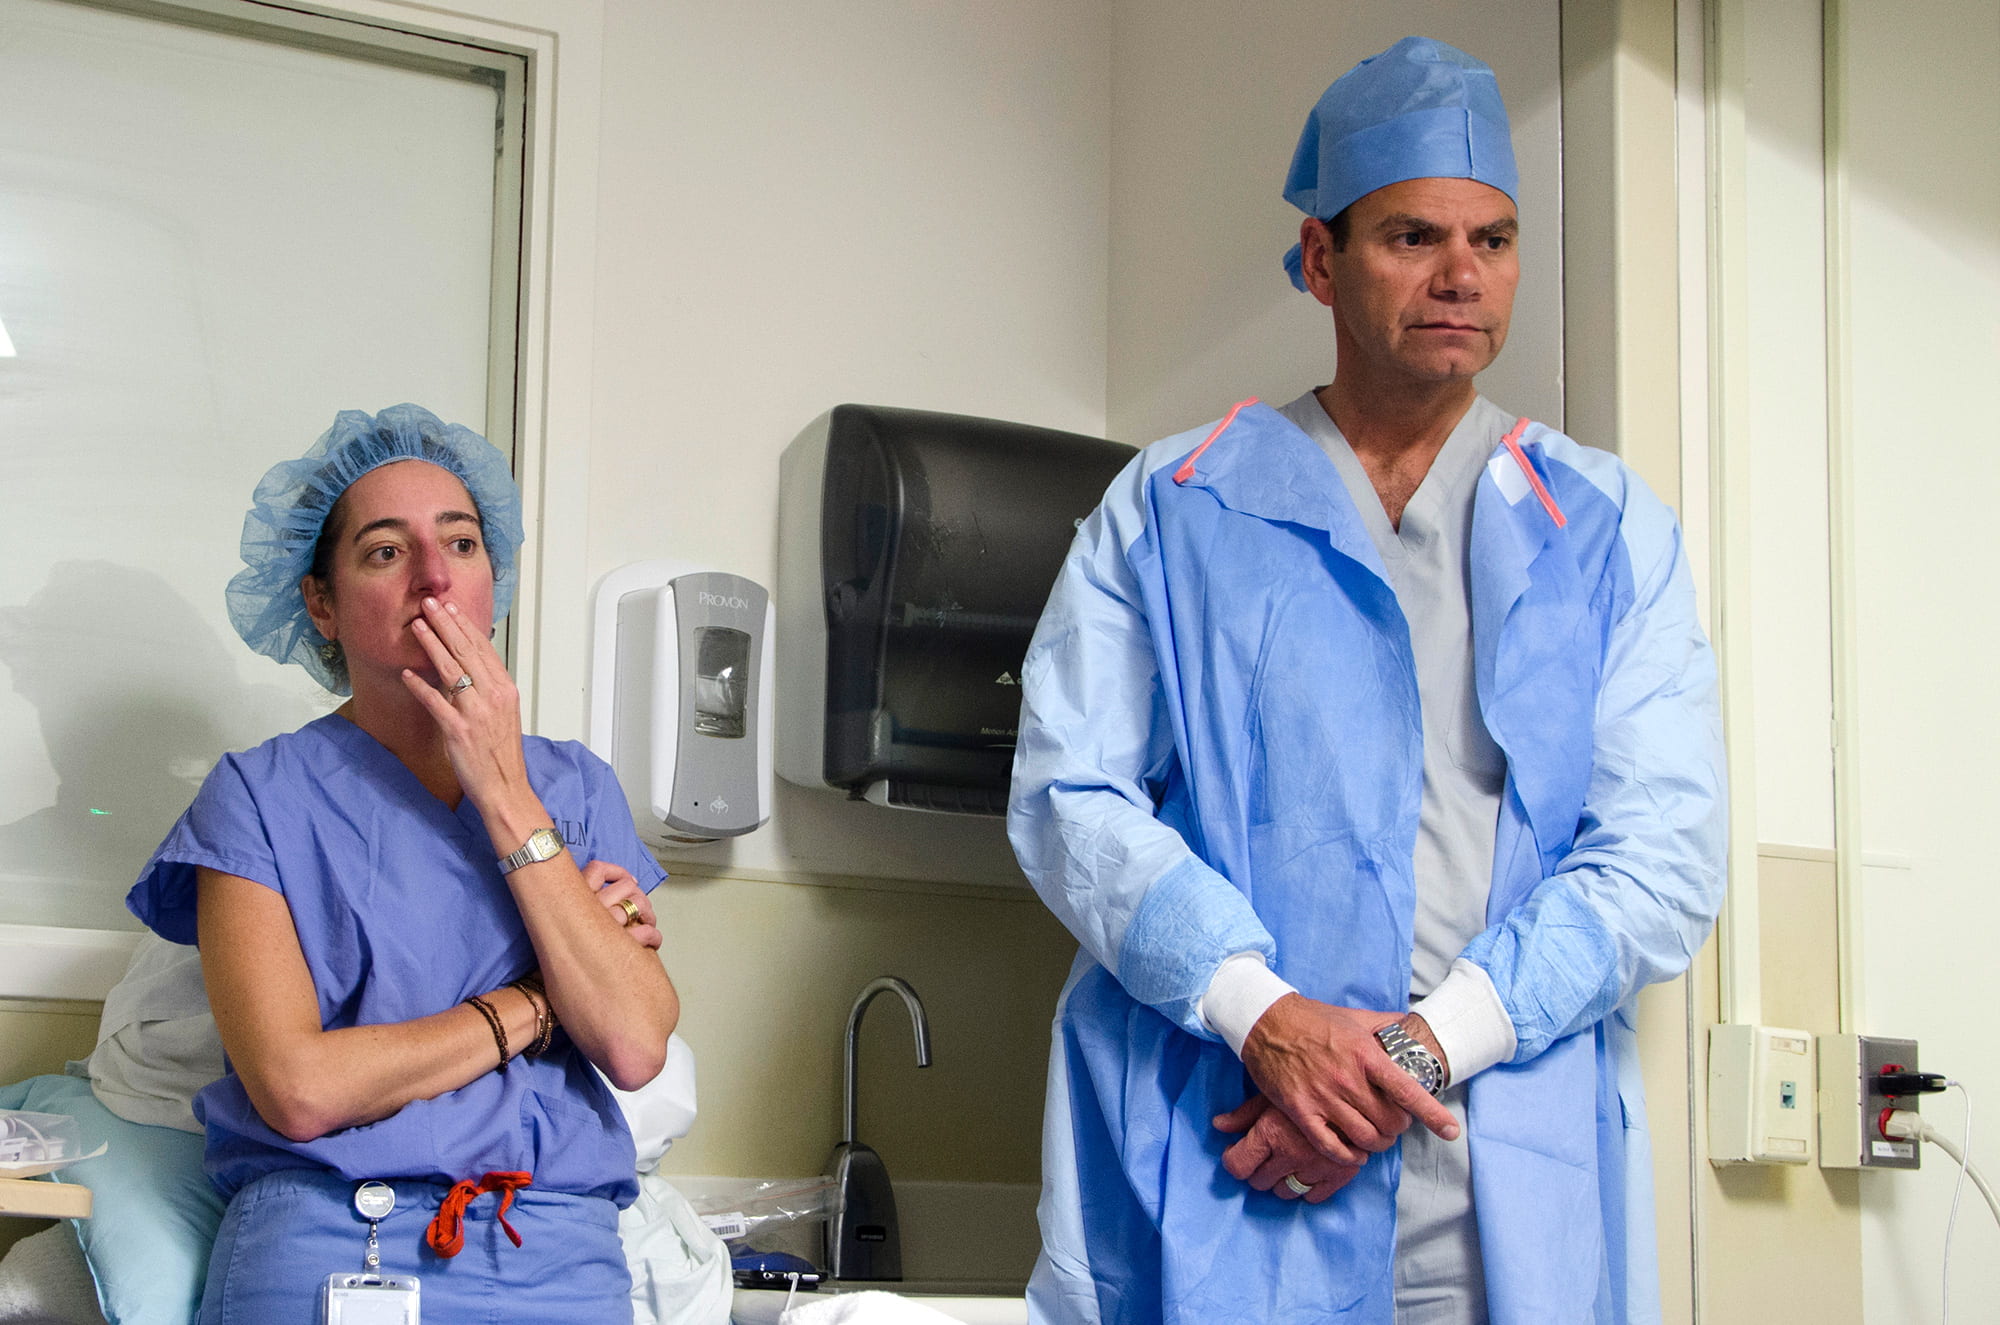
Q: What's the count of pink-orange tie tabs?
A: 2